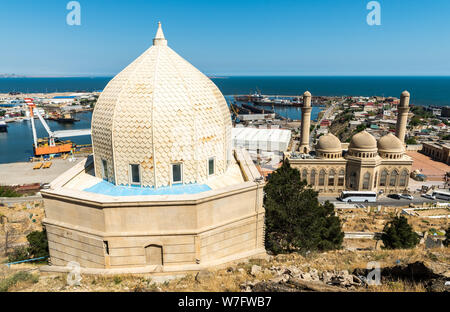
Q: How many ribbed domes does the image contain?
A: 1